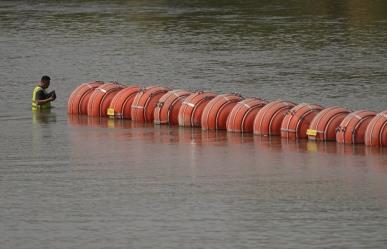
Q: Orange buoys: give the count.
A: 13